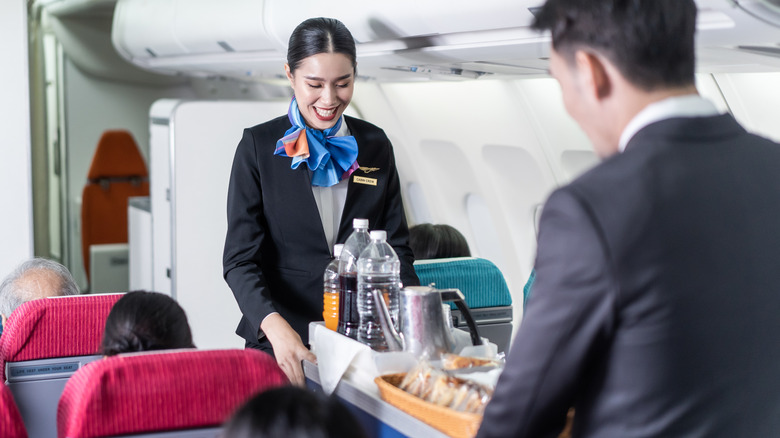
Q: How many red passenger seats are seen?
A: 3